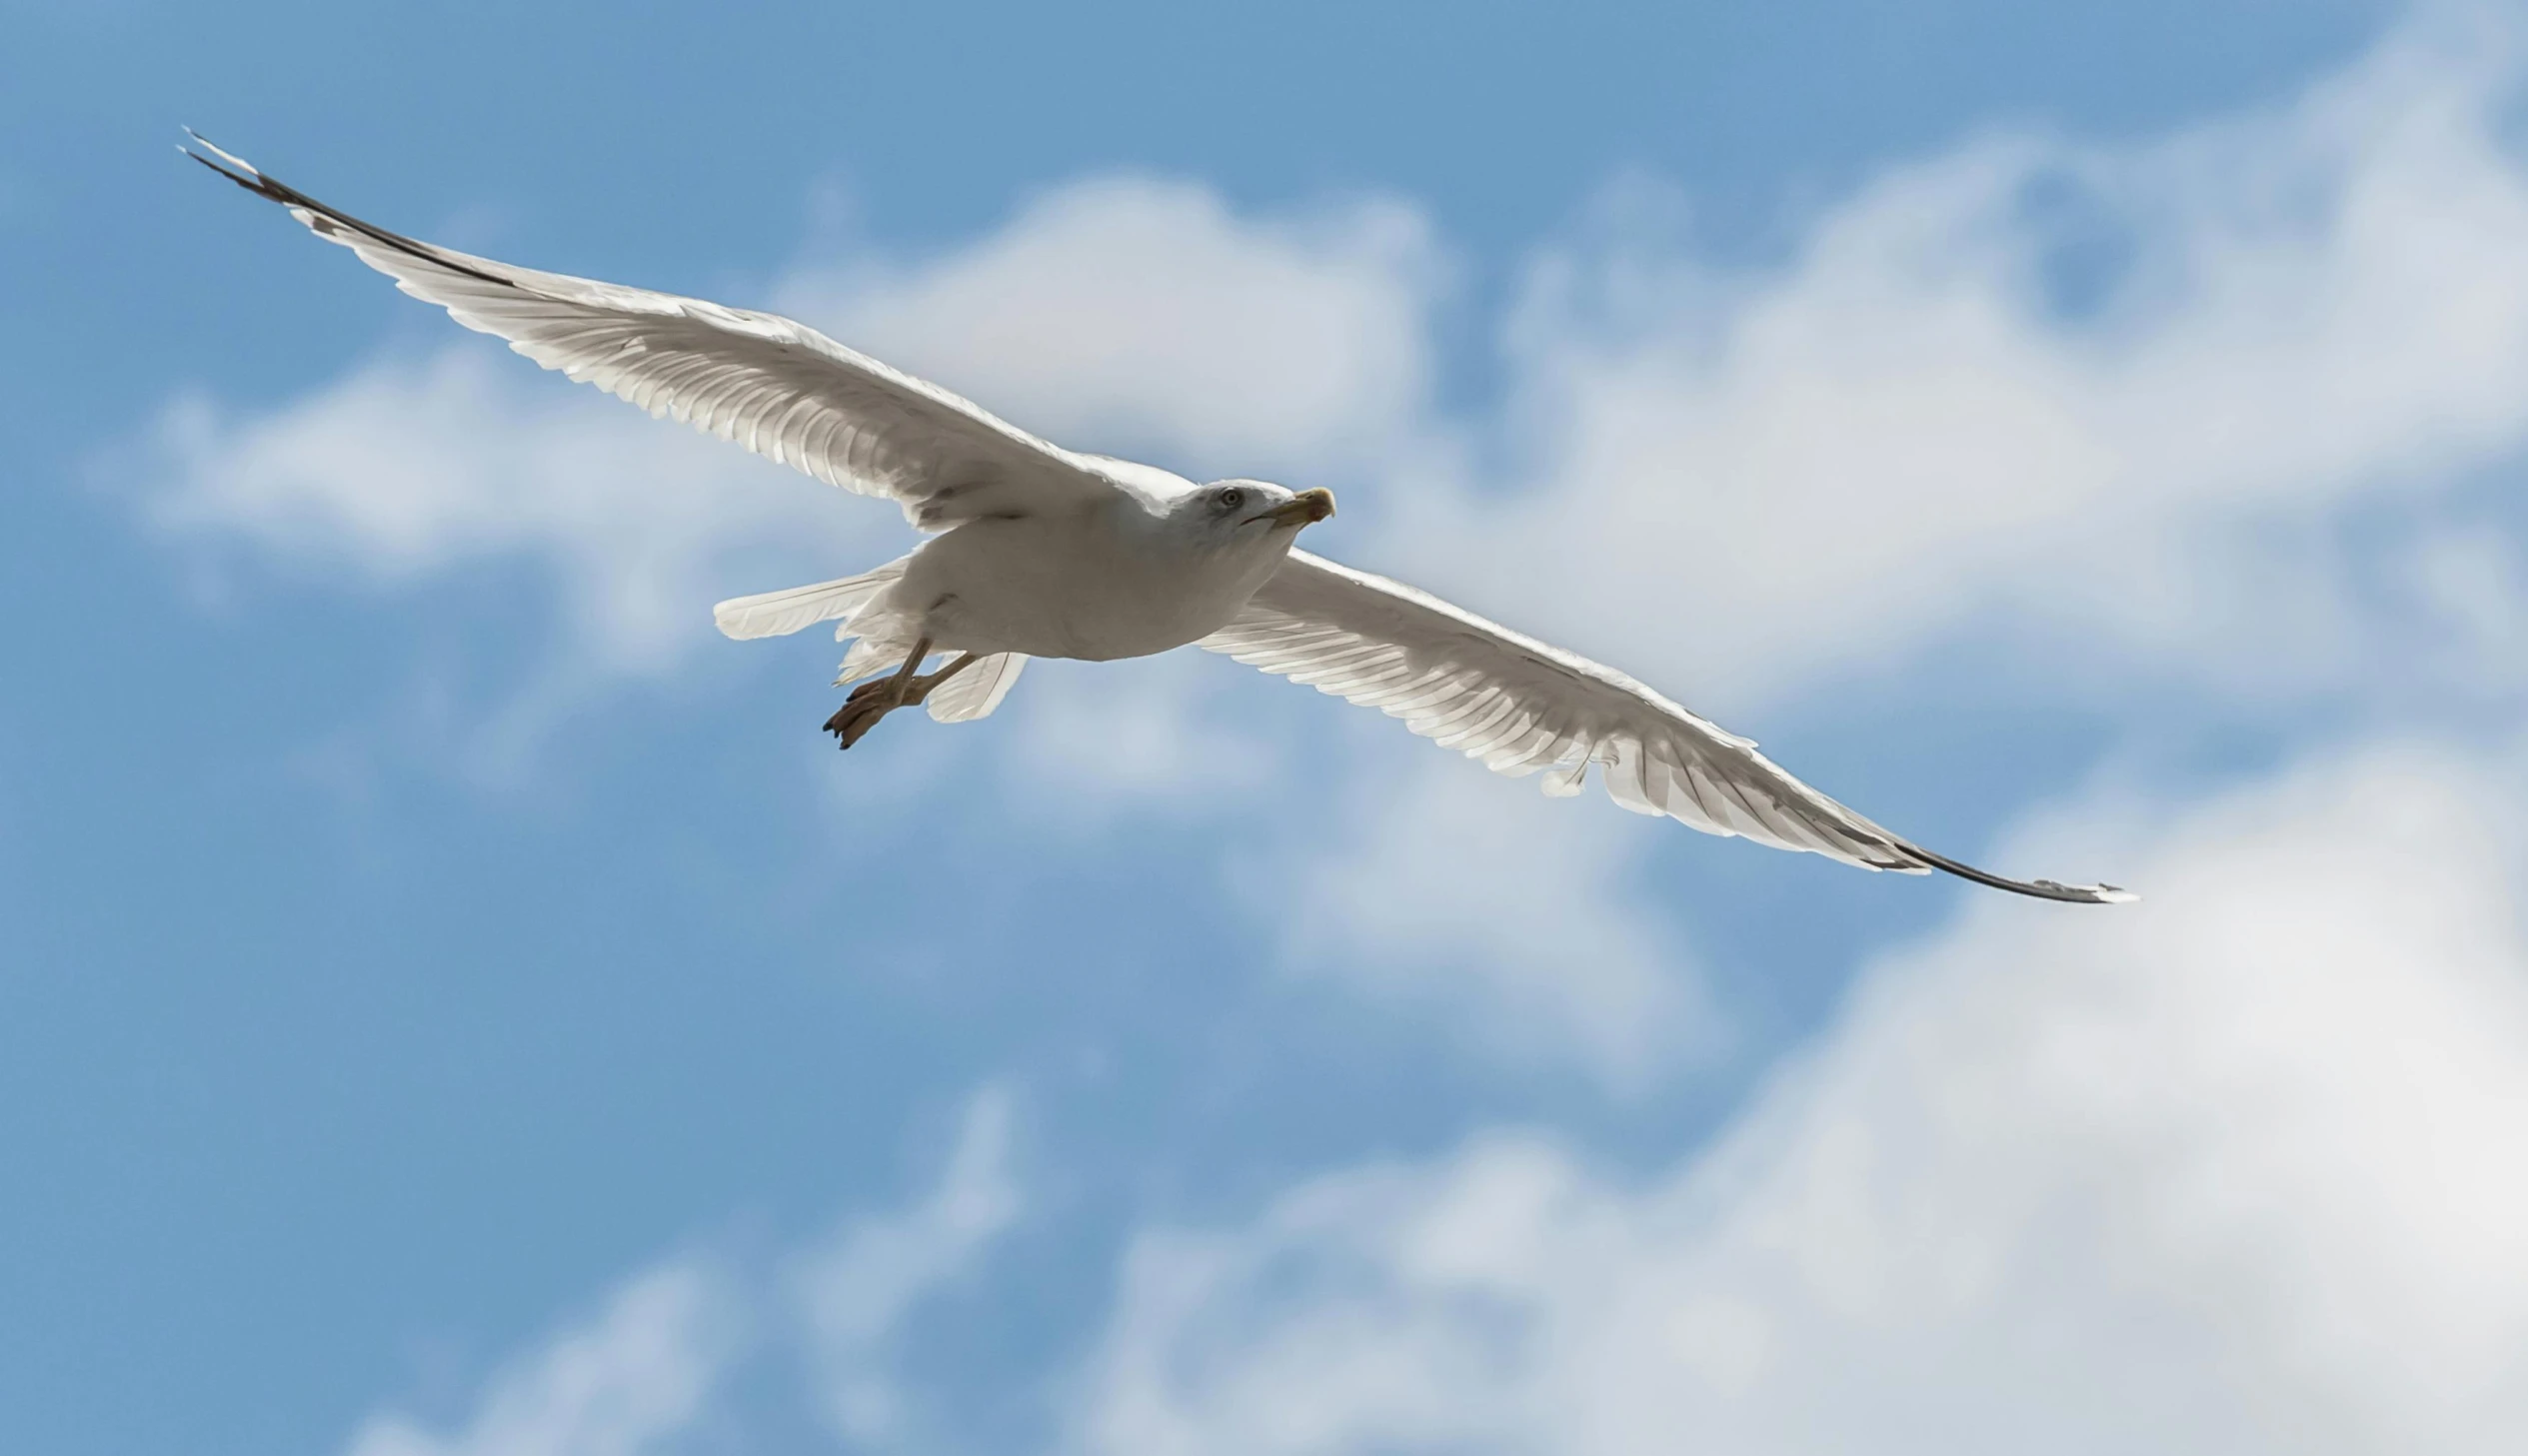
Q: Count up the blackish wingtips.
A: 2